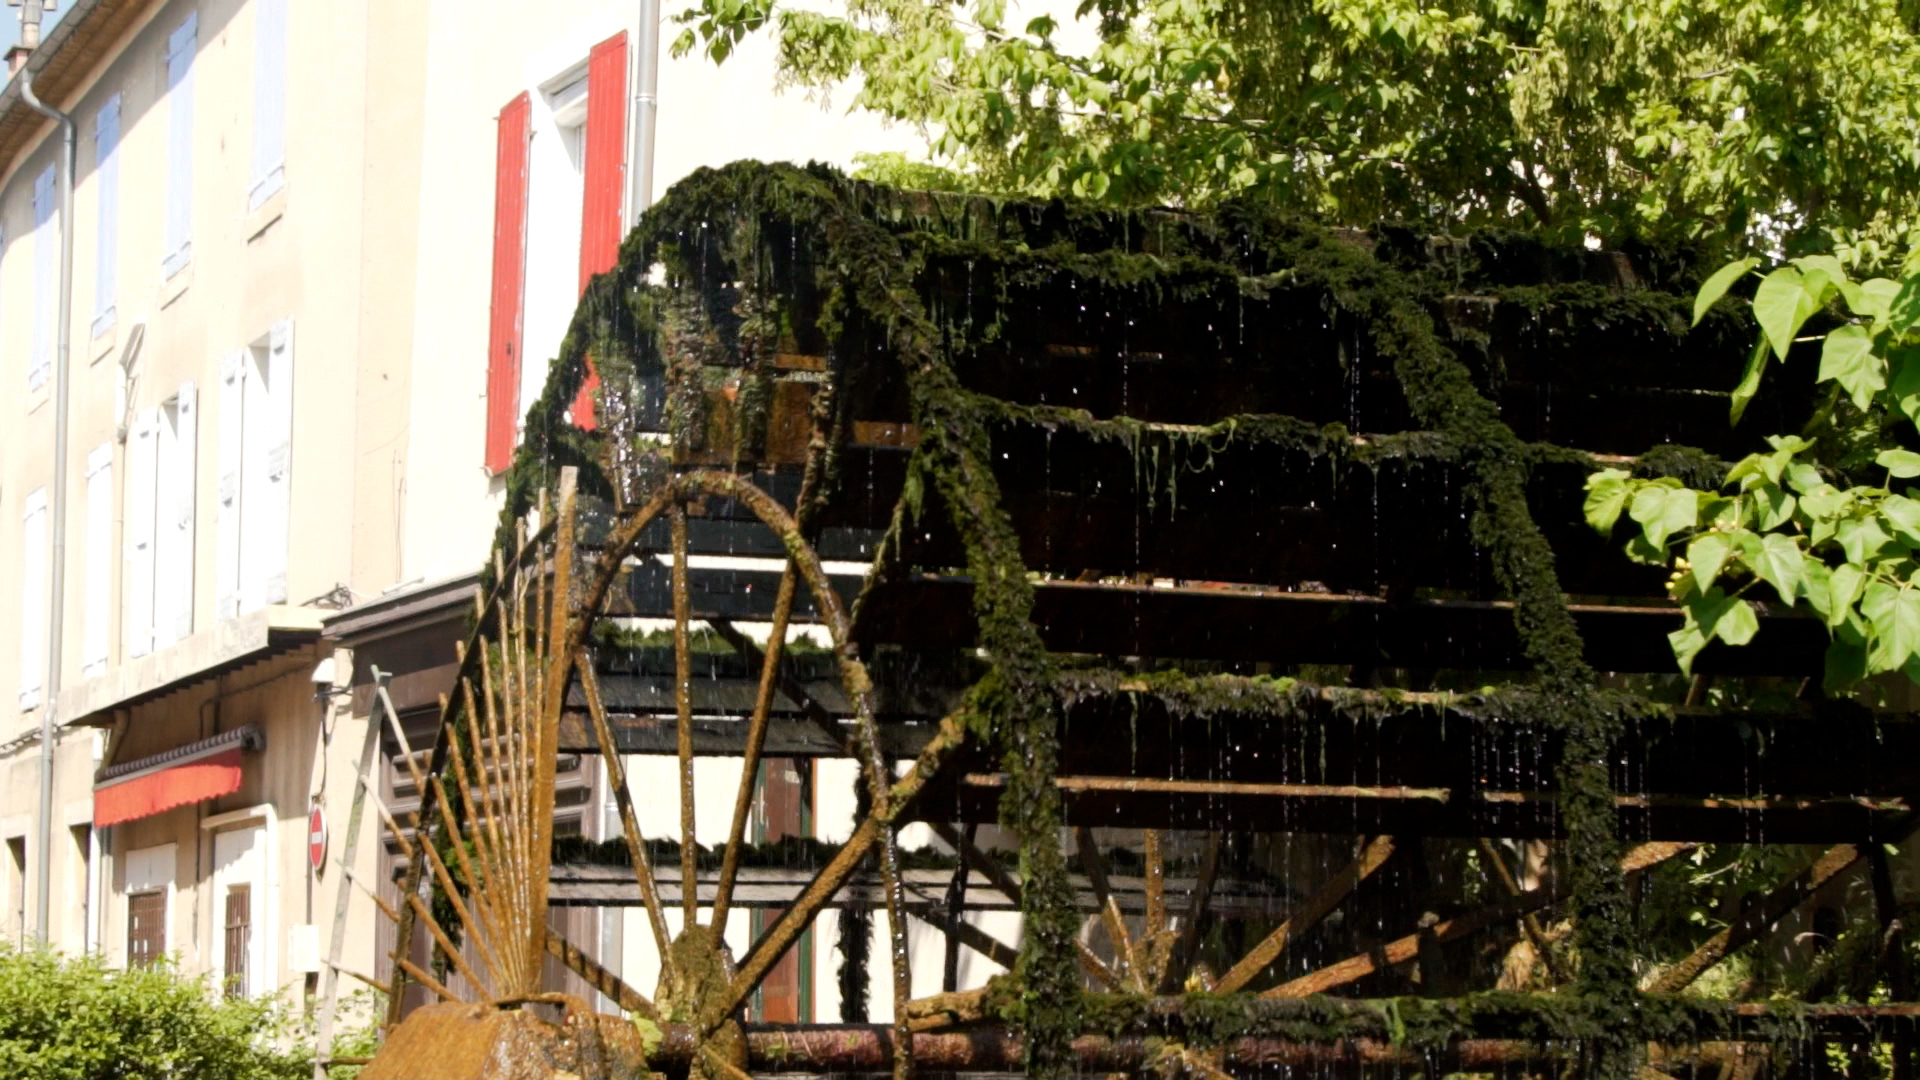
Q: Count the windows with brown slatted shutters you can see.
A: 2